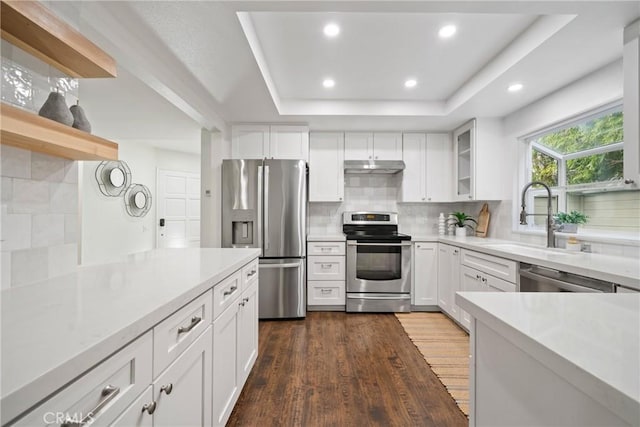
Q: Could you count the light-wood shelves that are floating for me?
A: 2